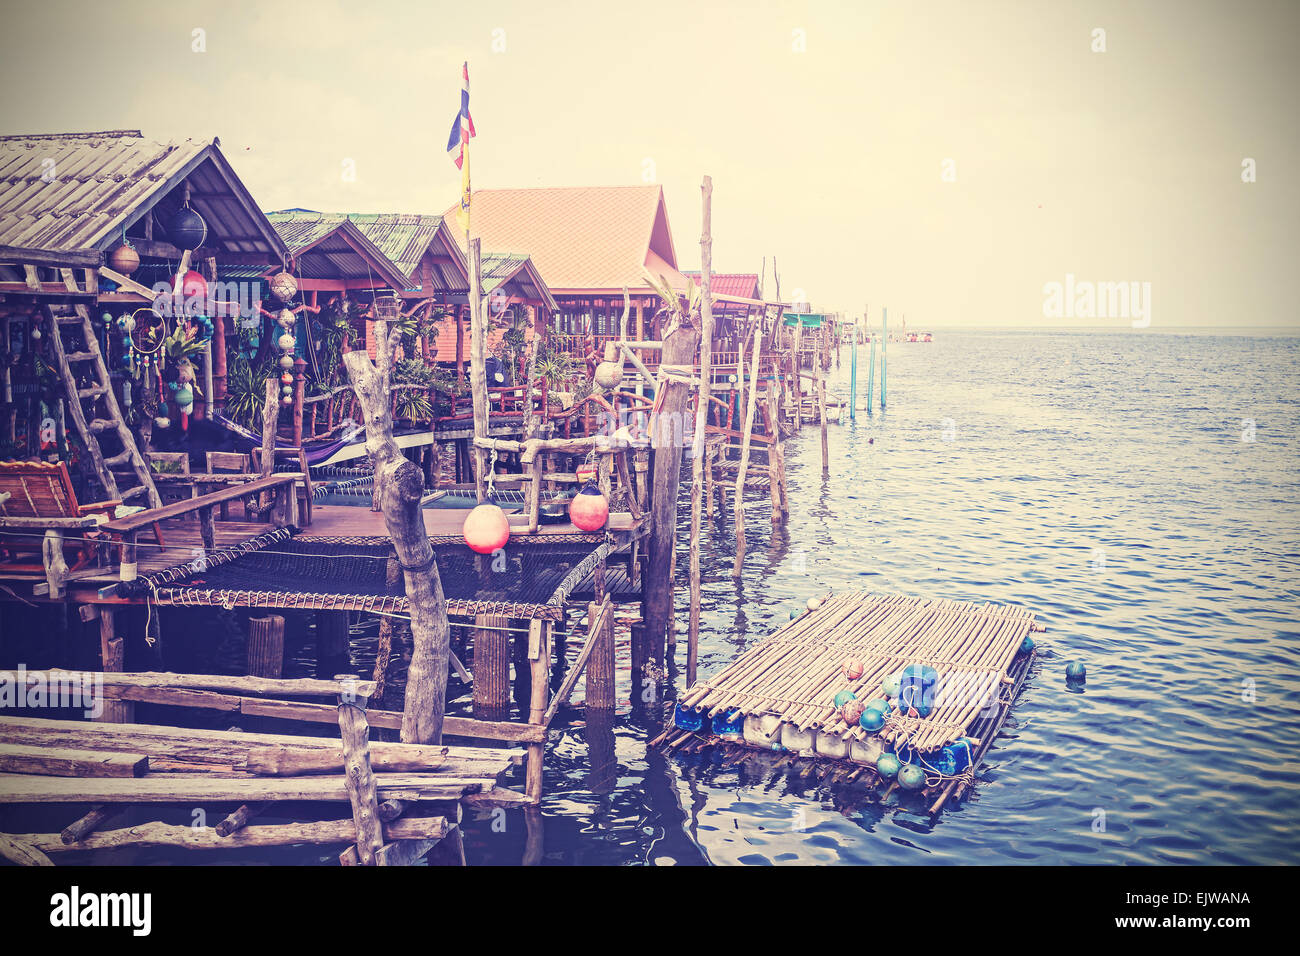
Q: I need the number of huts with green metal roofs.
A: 3